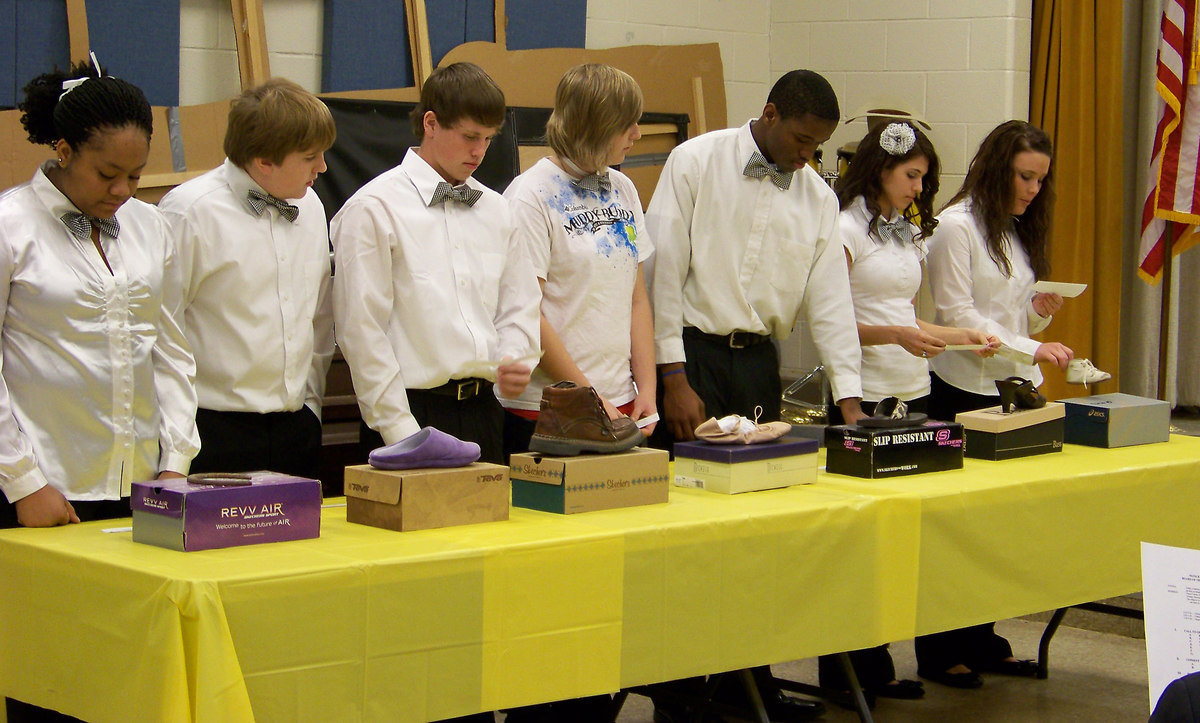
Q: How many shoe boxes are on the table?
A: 7